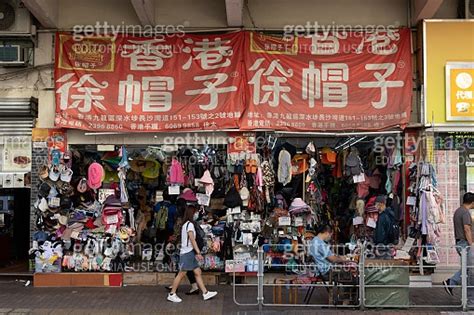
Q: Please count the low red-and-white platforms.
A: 1